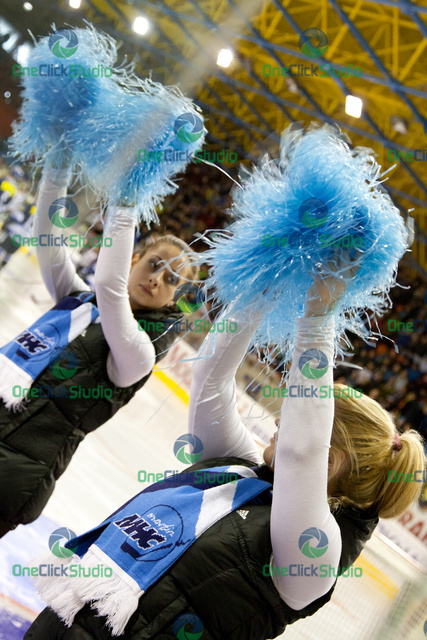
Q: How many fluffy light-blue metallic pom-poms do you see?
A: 4